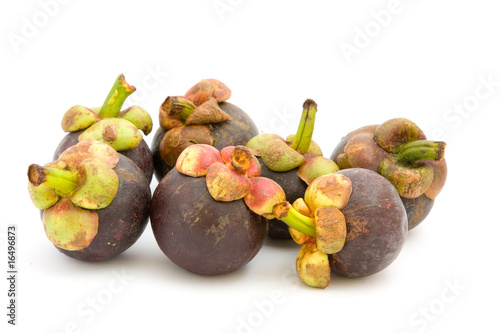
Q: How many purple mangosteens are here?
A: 7